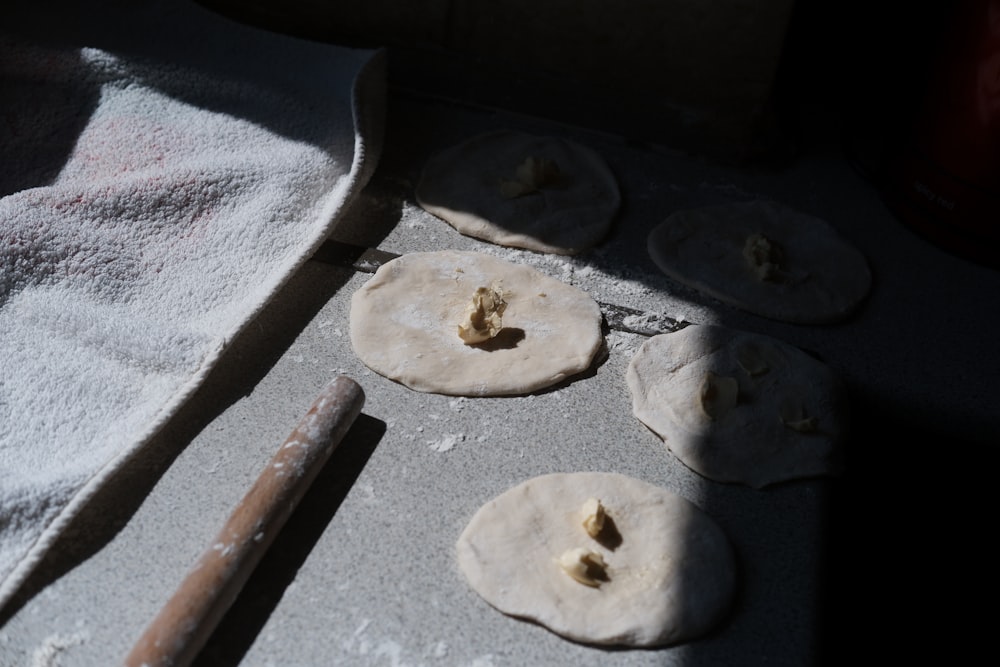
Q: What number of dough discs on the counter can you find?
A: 5